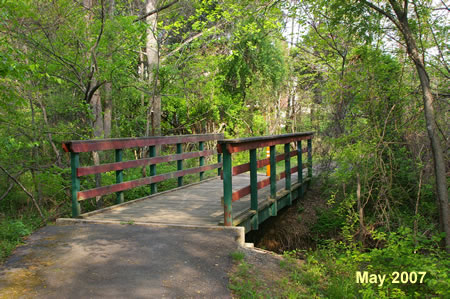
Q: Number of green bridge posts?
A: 12